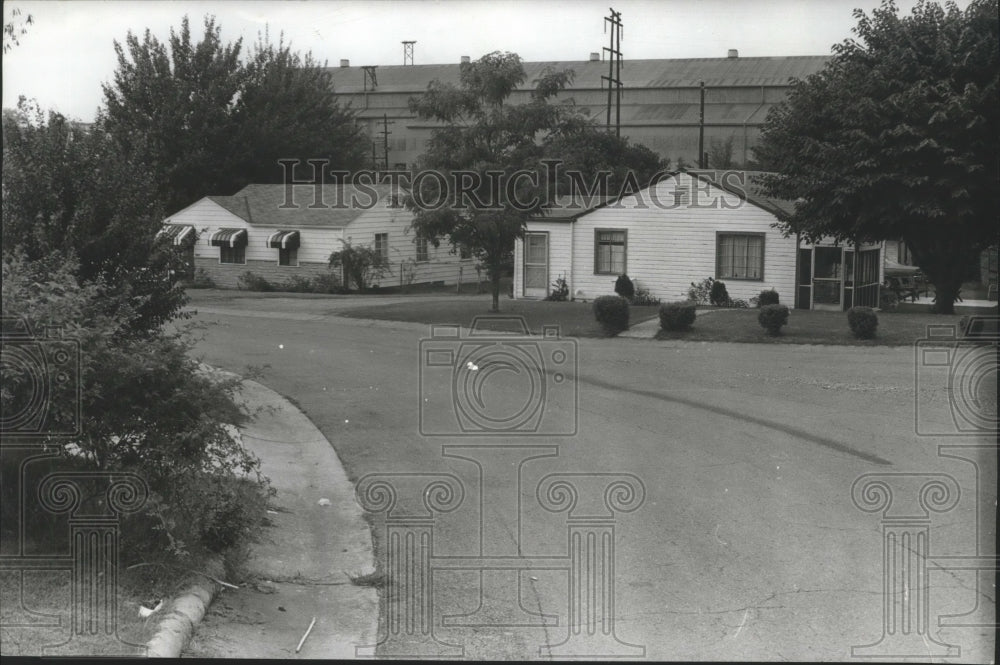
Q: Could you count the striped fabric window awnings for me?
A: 3